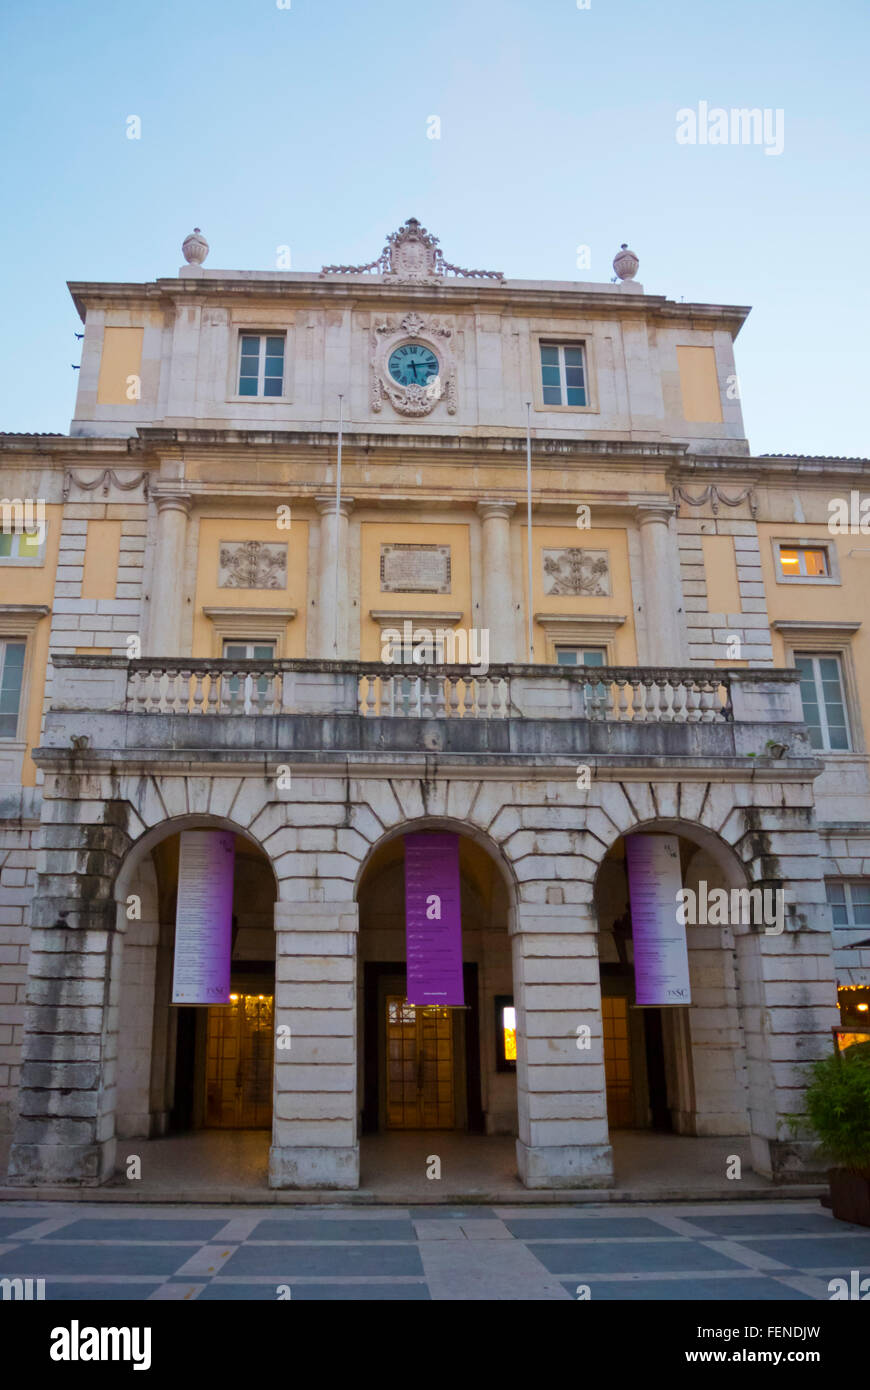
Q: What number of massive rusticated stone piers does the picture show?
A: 4